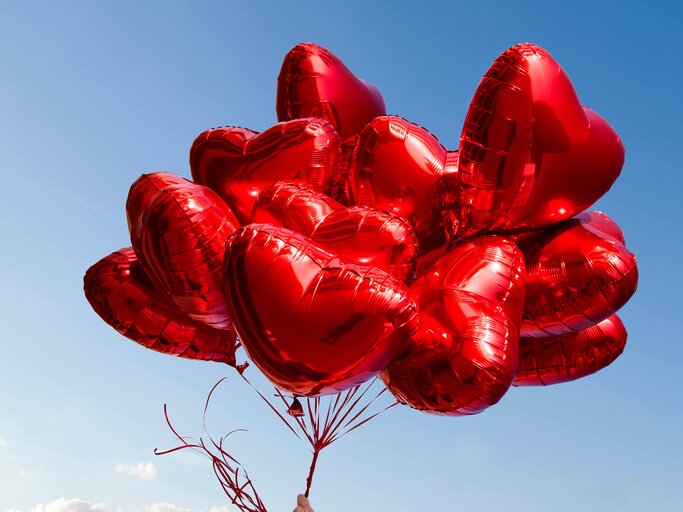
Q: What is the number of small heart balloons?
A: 11